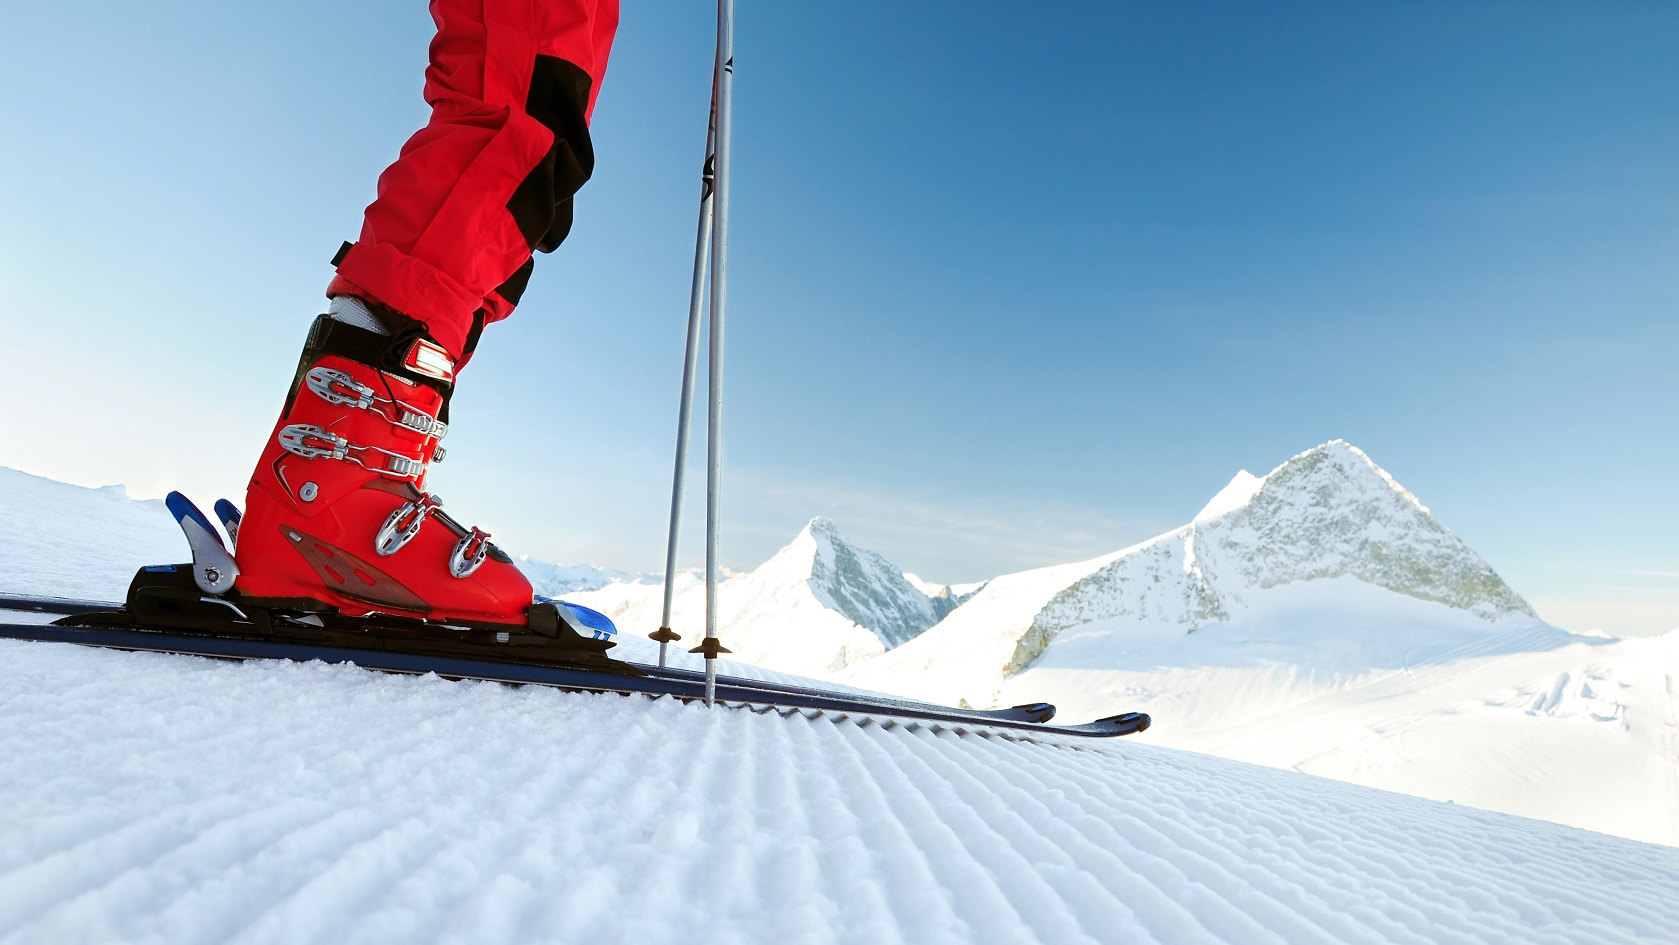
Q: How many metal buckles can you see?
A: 4